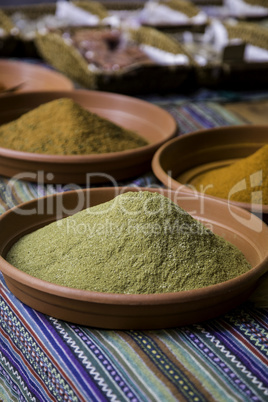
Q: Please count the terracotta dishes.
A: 4